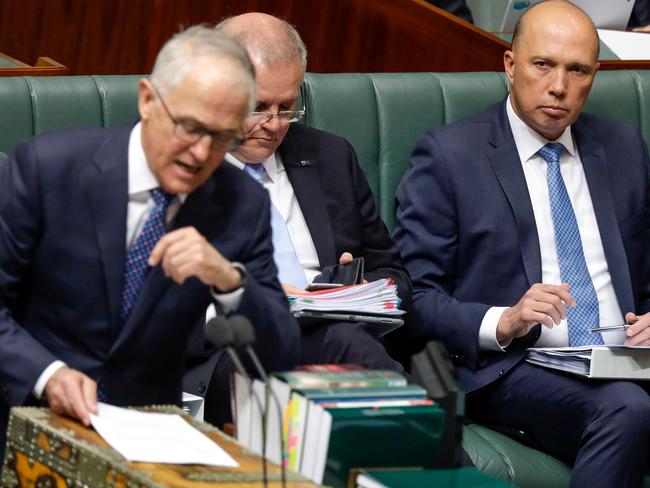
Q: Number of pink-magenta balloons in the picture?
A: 0